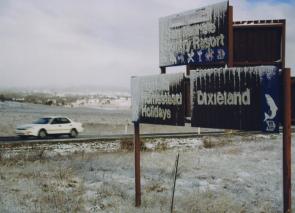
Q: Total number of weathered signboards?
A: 3